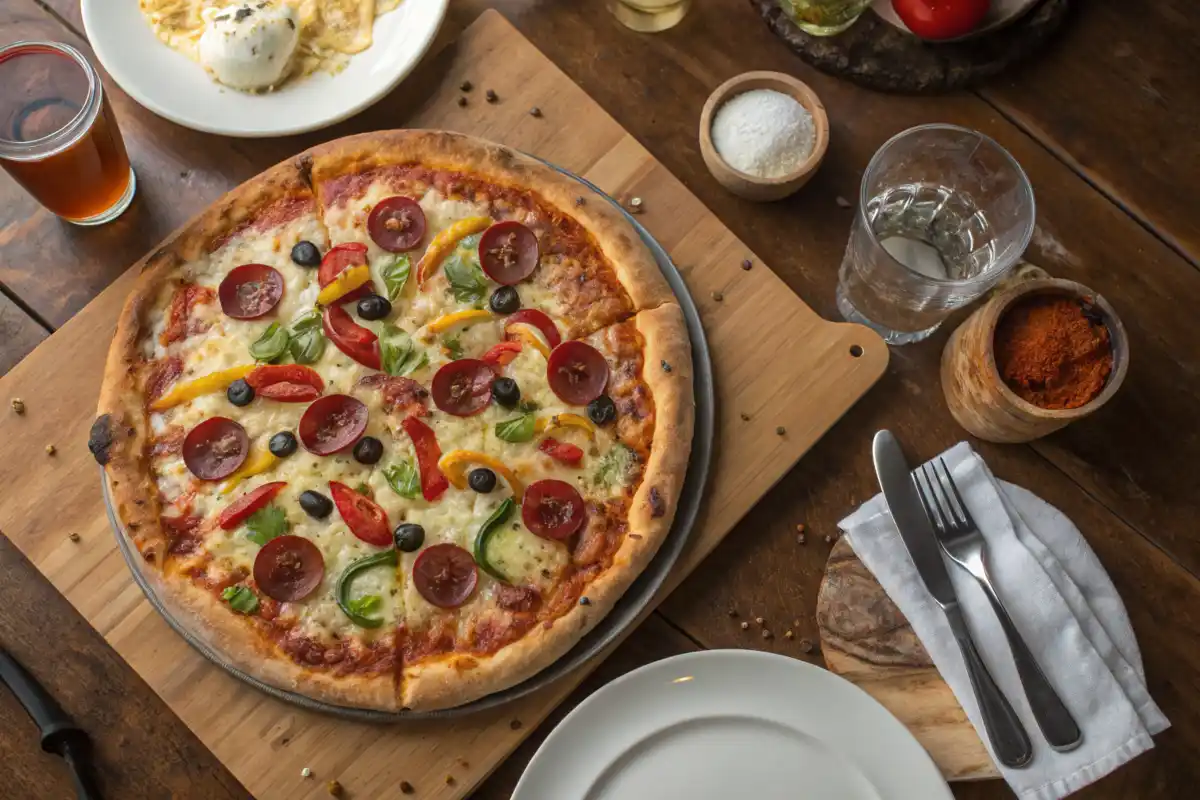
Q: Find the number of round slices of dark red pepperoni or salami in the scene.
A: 10